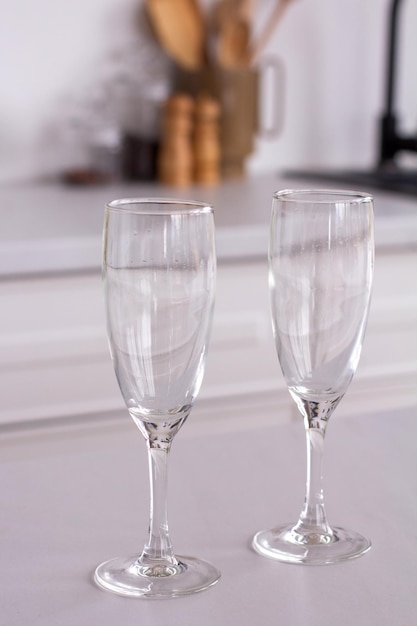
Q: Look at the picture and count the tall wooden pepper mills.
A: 2